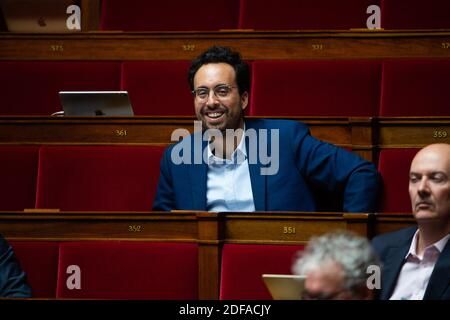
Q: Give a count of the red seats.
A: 13